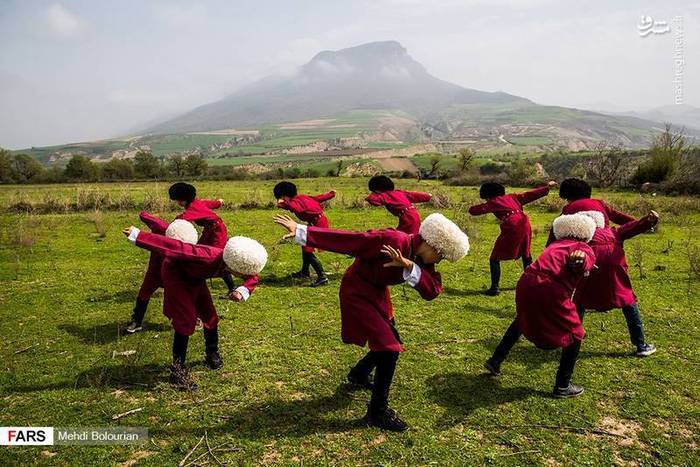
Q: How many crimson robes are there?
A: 10